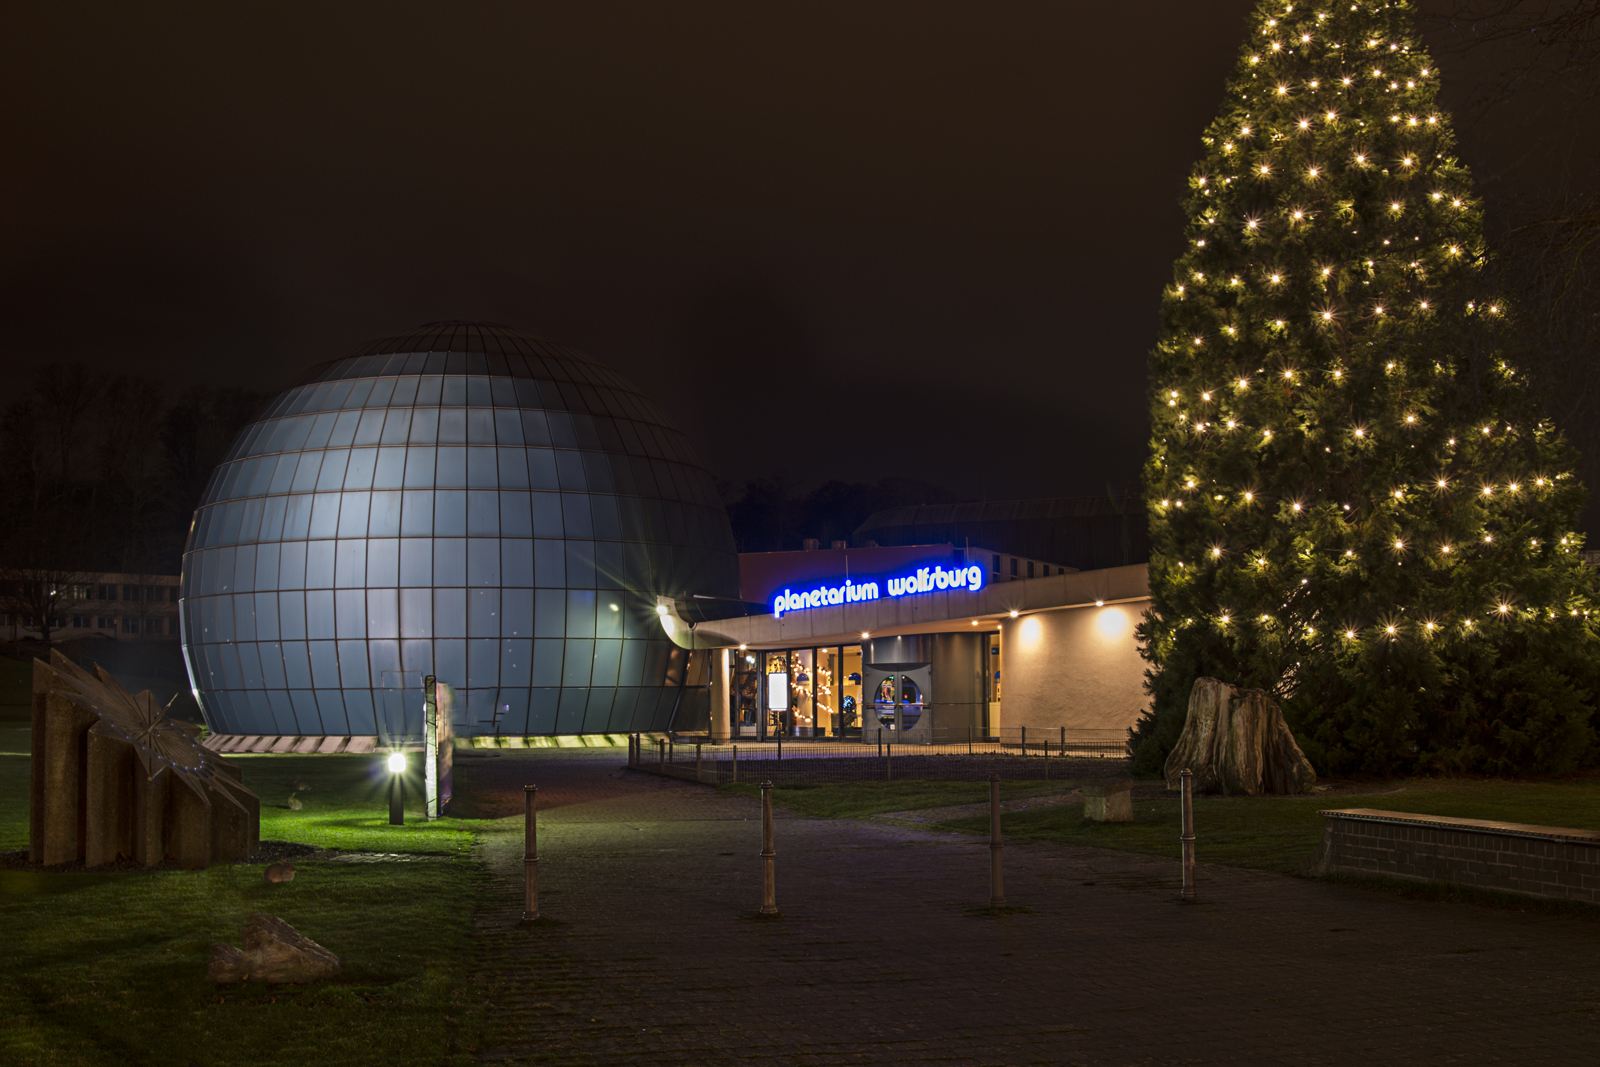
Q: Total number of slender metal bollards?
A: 4